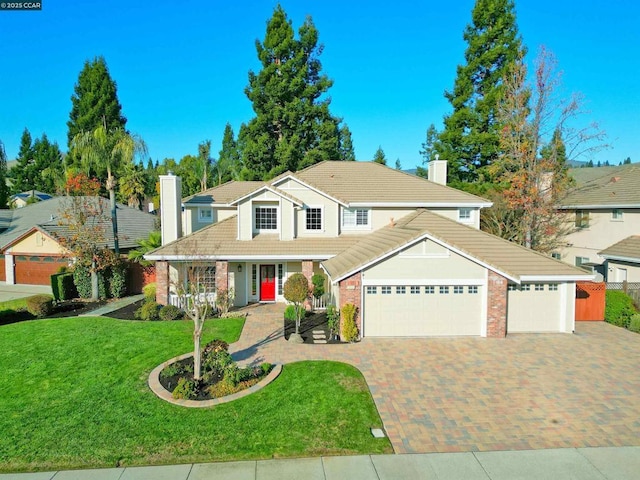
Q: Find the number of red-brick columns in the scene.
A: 5